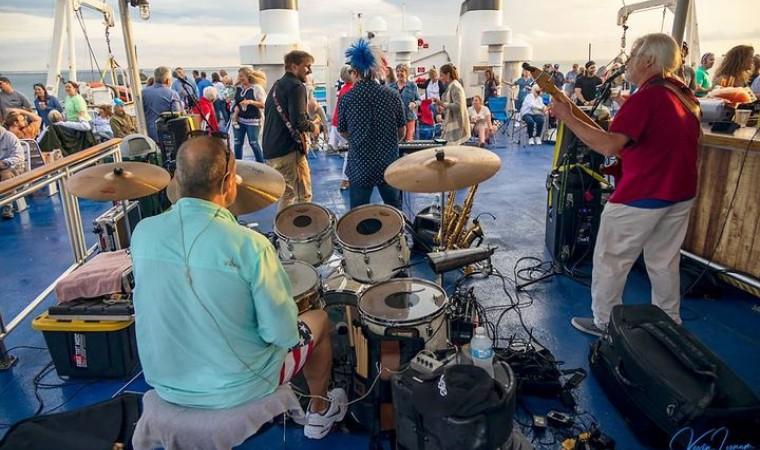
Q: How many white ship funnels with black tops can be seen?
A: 2